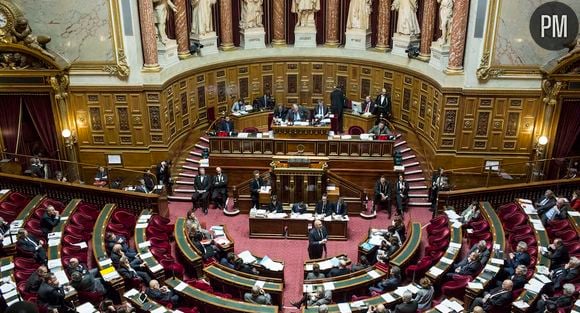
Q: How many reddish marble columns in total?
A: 8